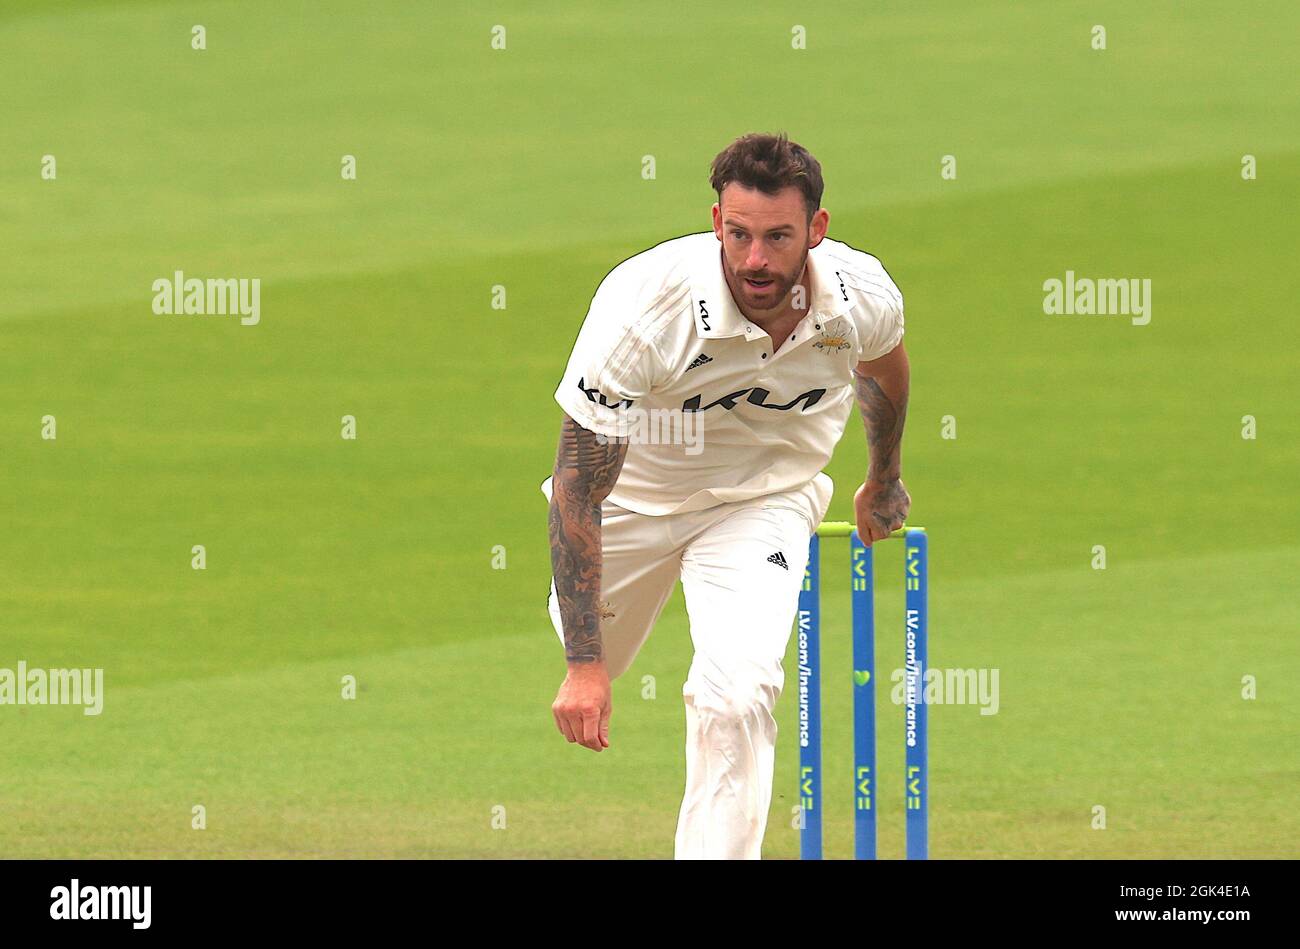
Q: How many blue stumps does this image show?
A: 3